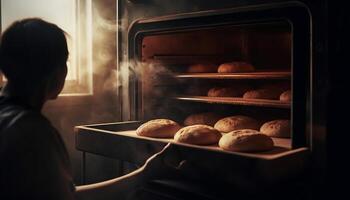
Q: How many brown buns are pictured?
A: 11